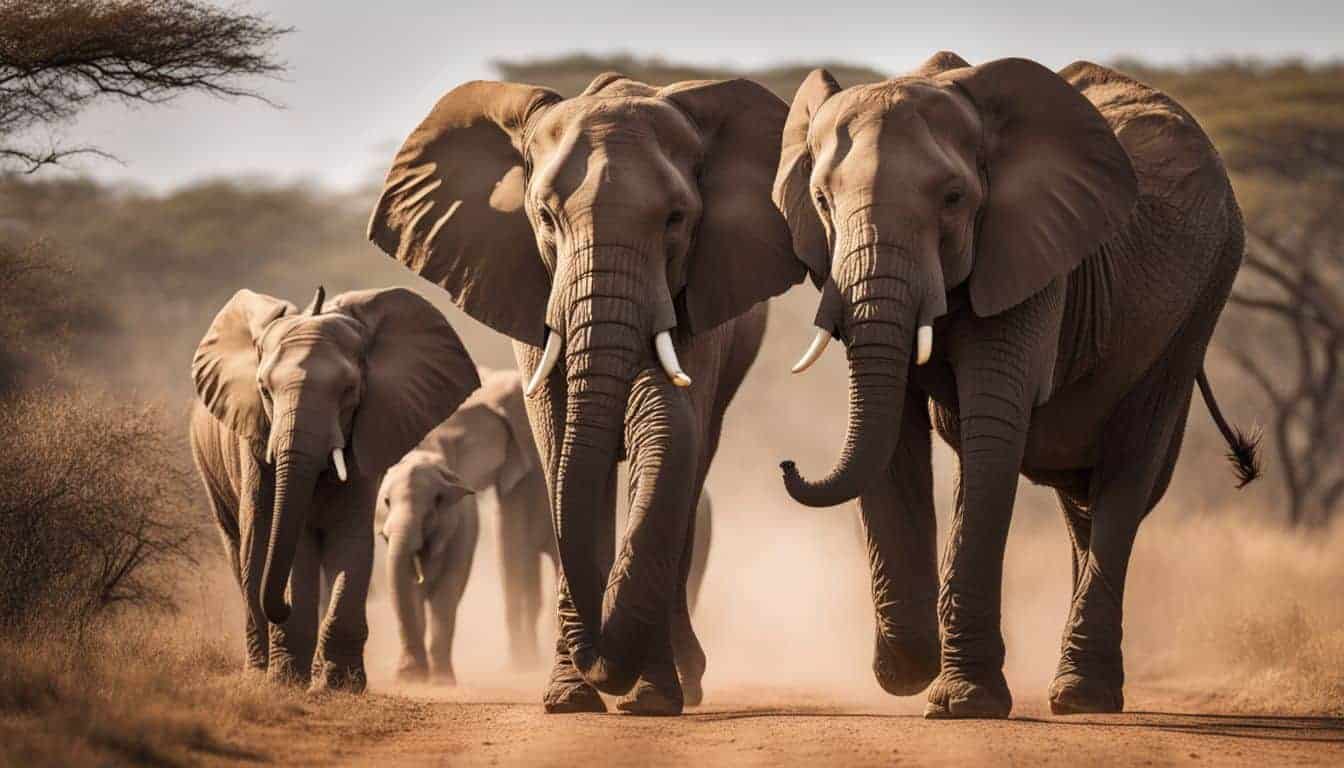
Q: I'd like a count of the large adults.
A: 2